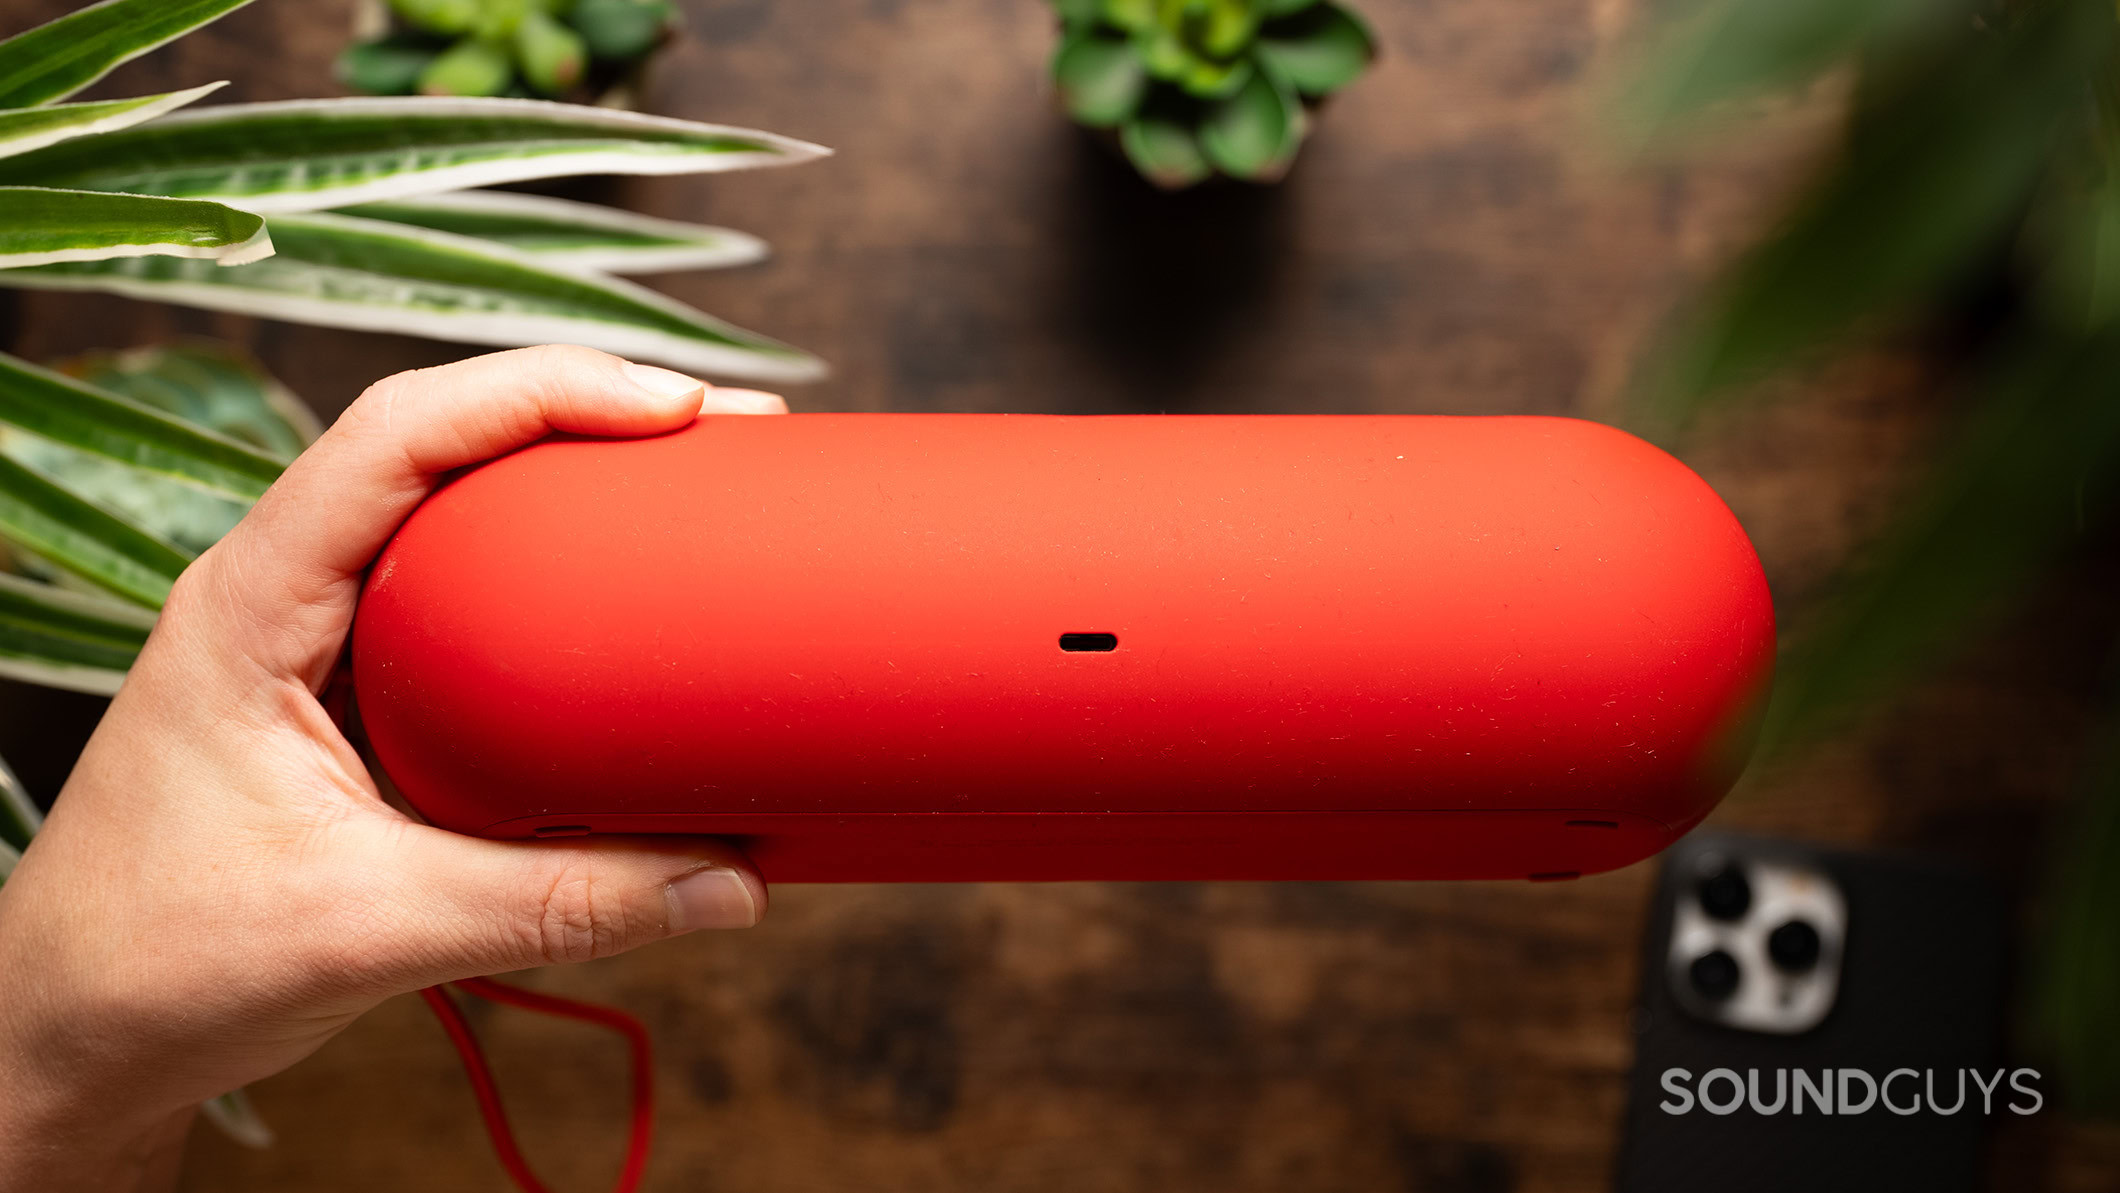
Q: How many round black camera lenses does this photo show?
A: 3